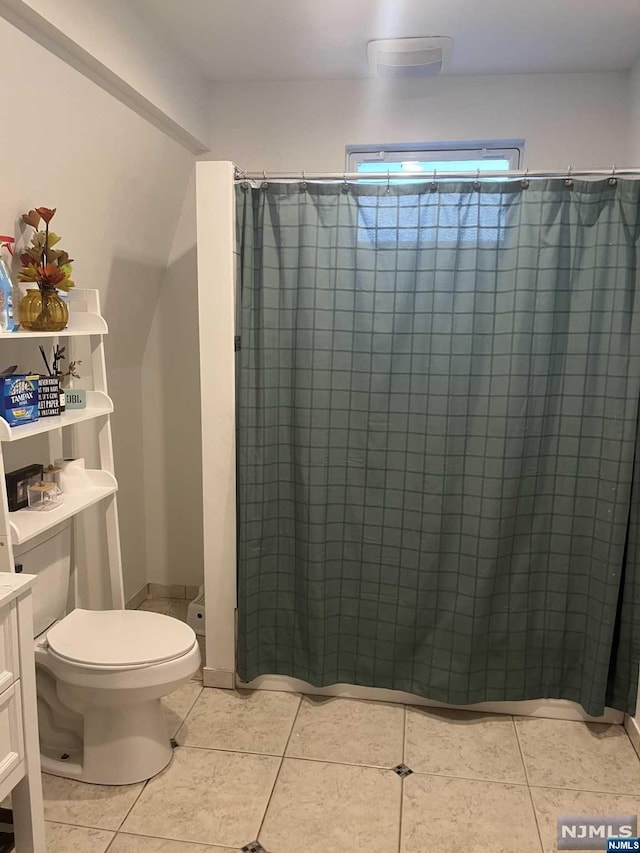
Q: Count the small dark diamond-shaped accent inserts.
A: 3